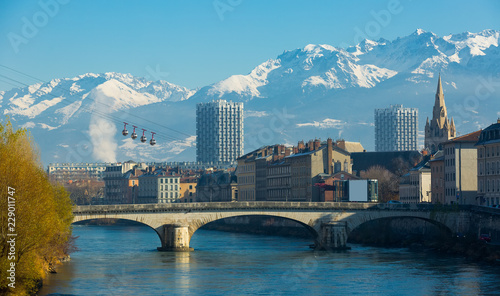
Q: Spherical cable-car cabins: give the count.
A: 4